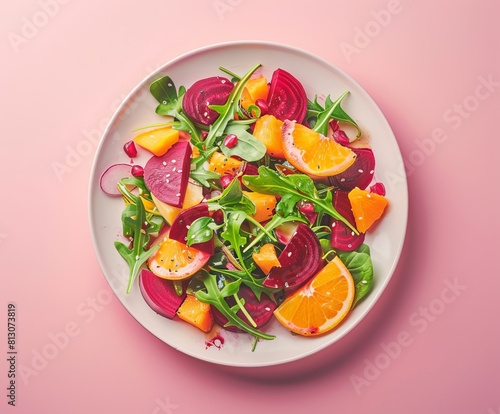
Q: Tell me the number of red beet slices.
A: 9